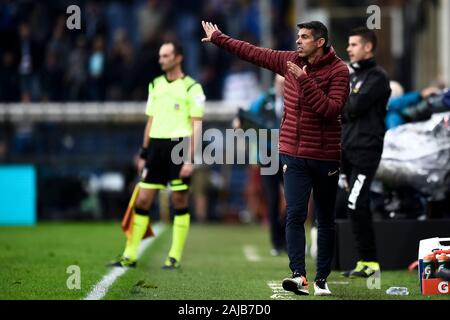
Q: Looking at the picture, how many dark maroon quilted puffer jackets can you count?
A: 1